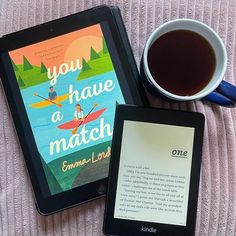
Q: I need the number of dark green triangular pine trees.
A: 7